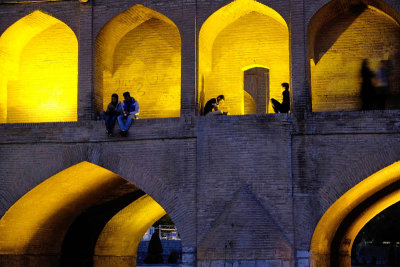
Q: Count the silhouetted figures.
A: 6